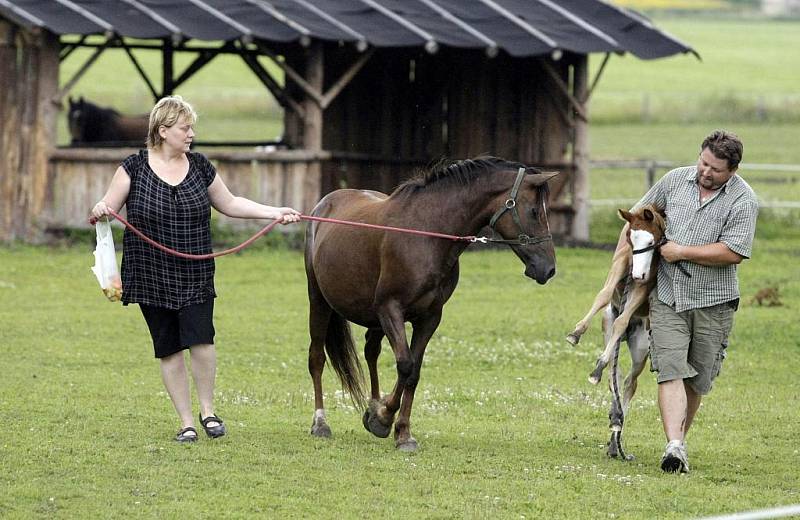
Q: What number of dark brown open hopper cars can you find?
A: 0